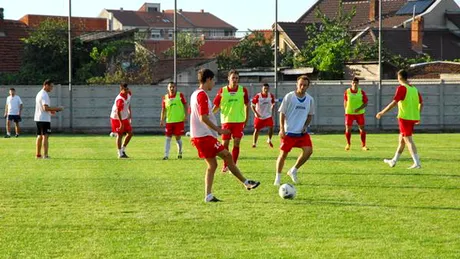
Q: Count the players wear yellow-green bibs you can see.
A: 4